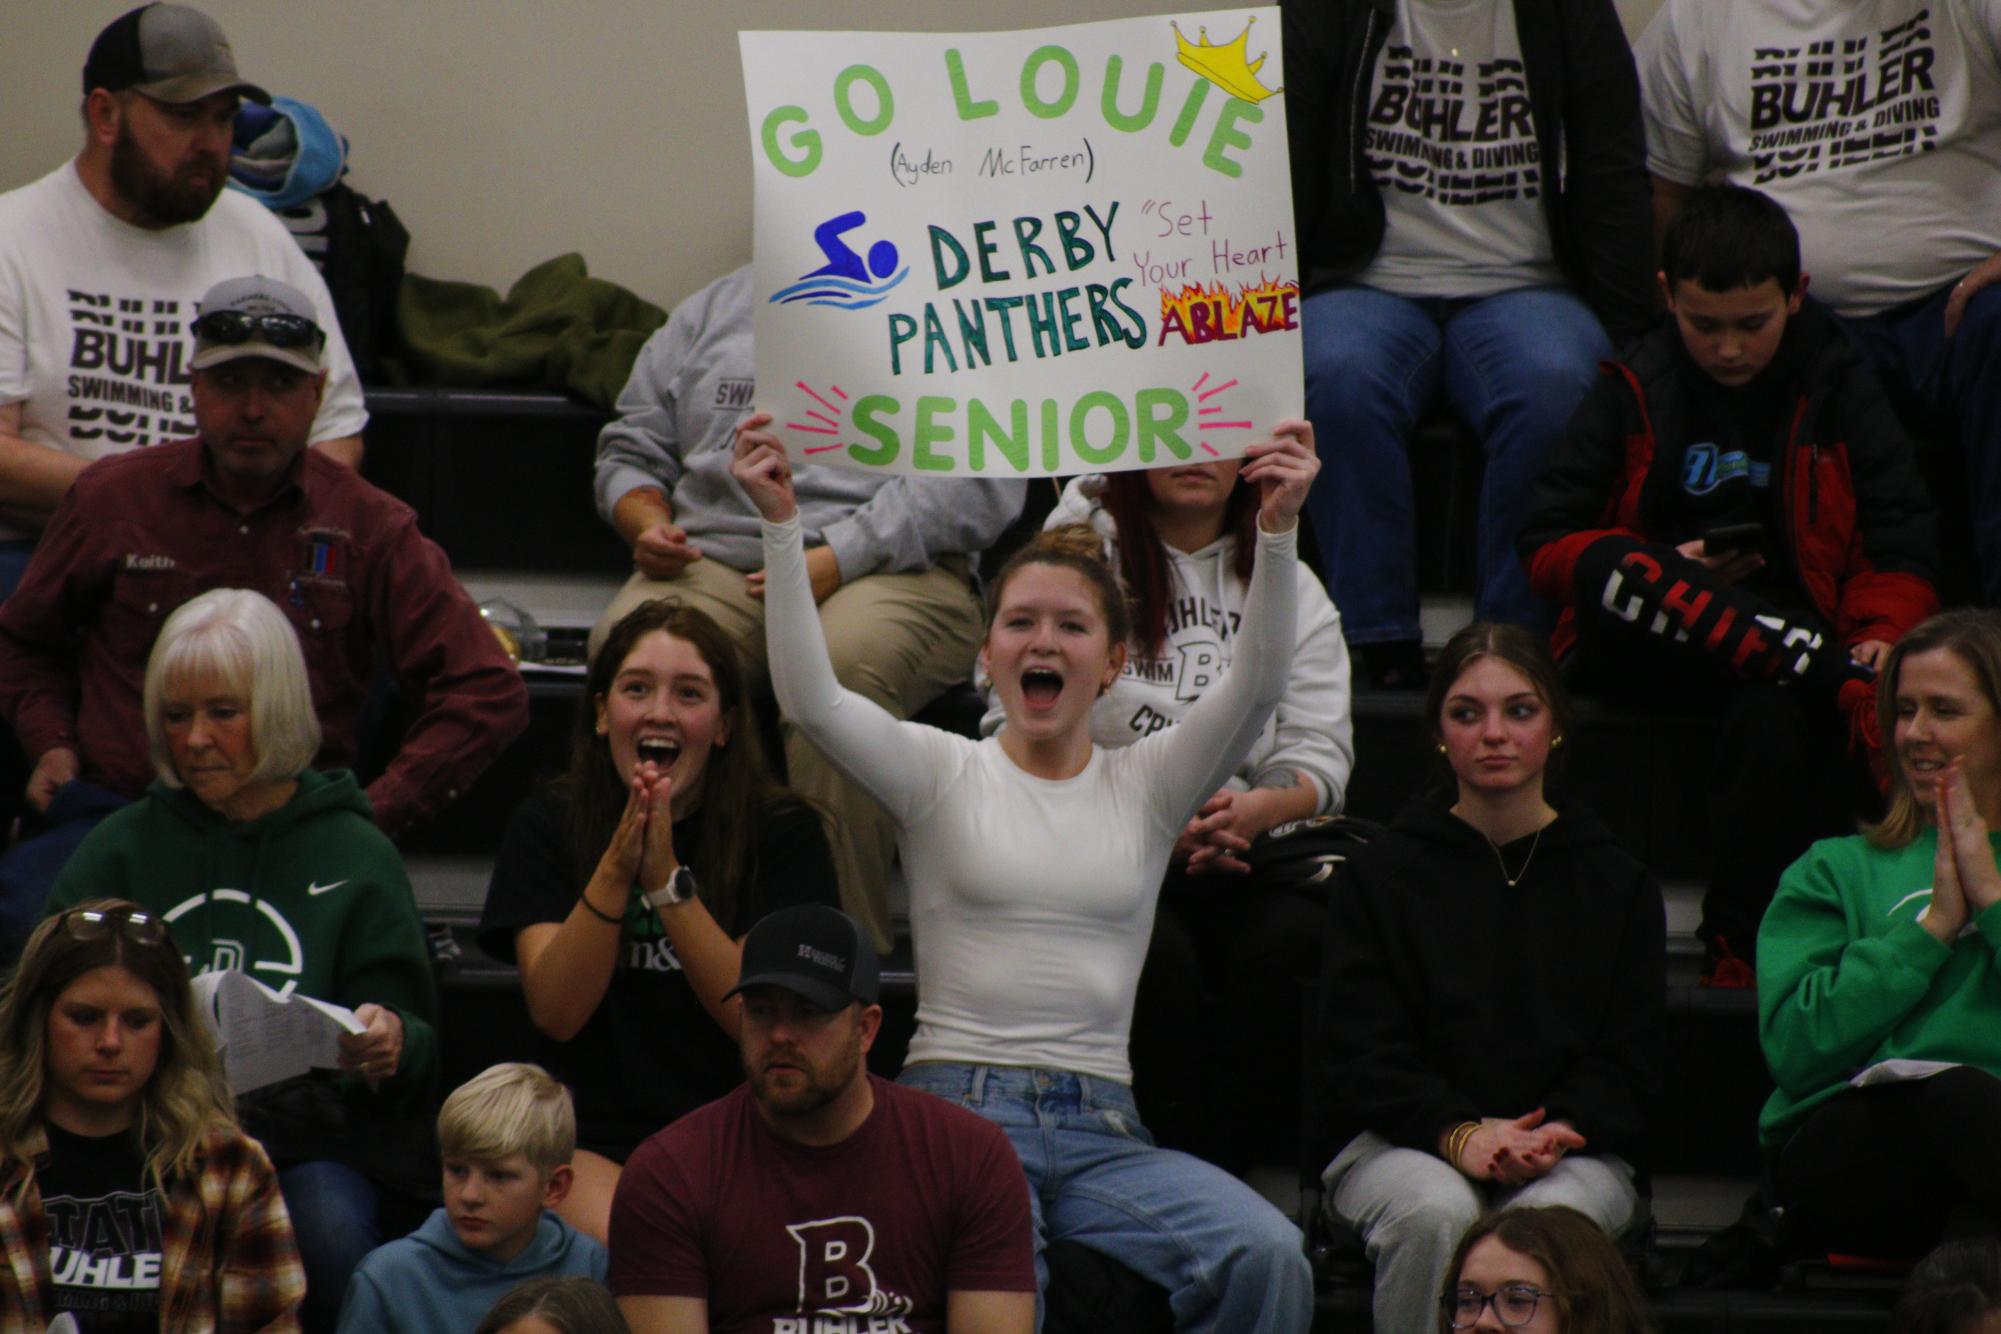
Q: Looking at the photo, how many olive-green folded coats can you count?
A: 1